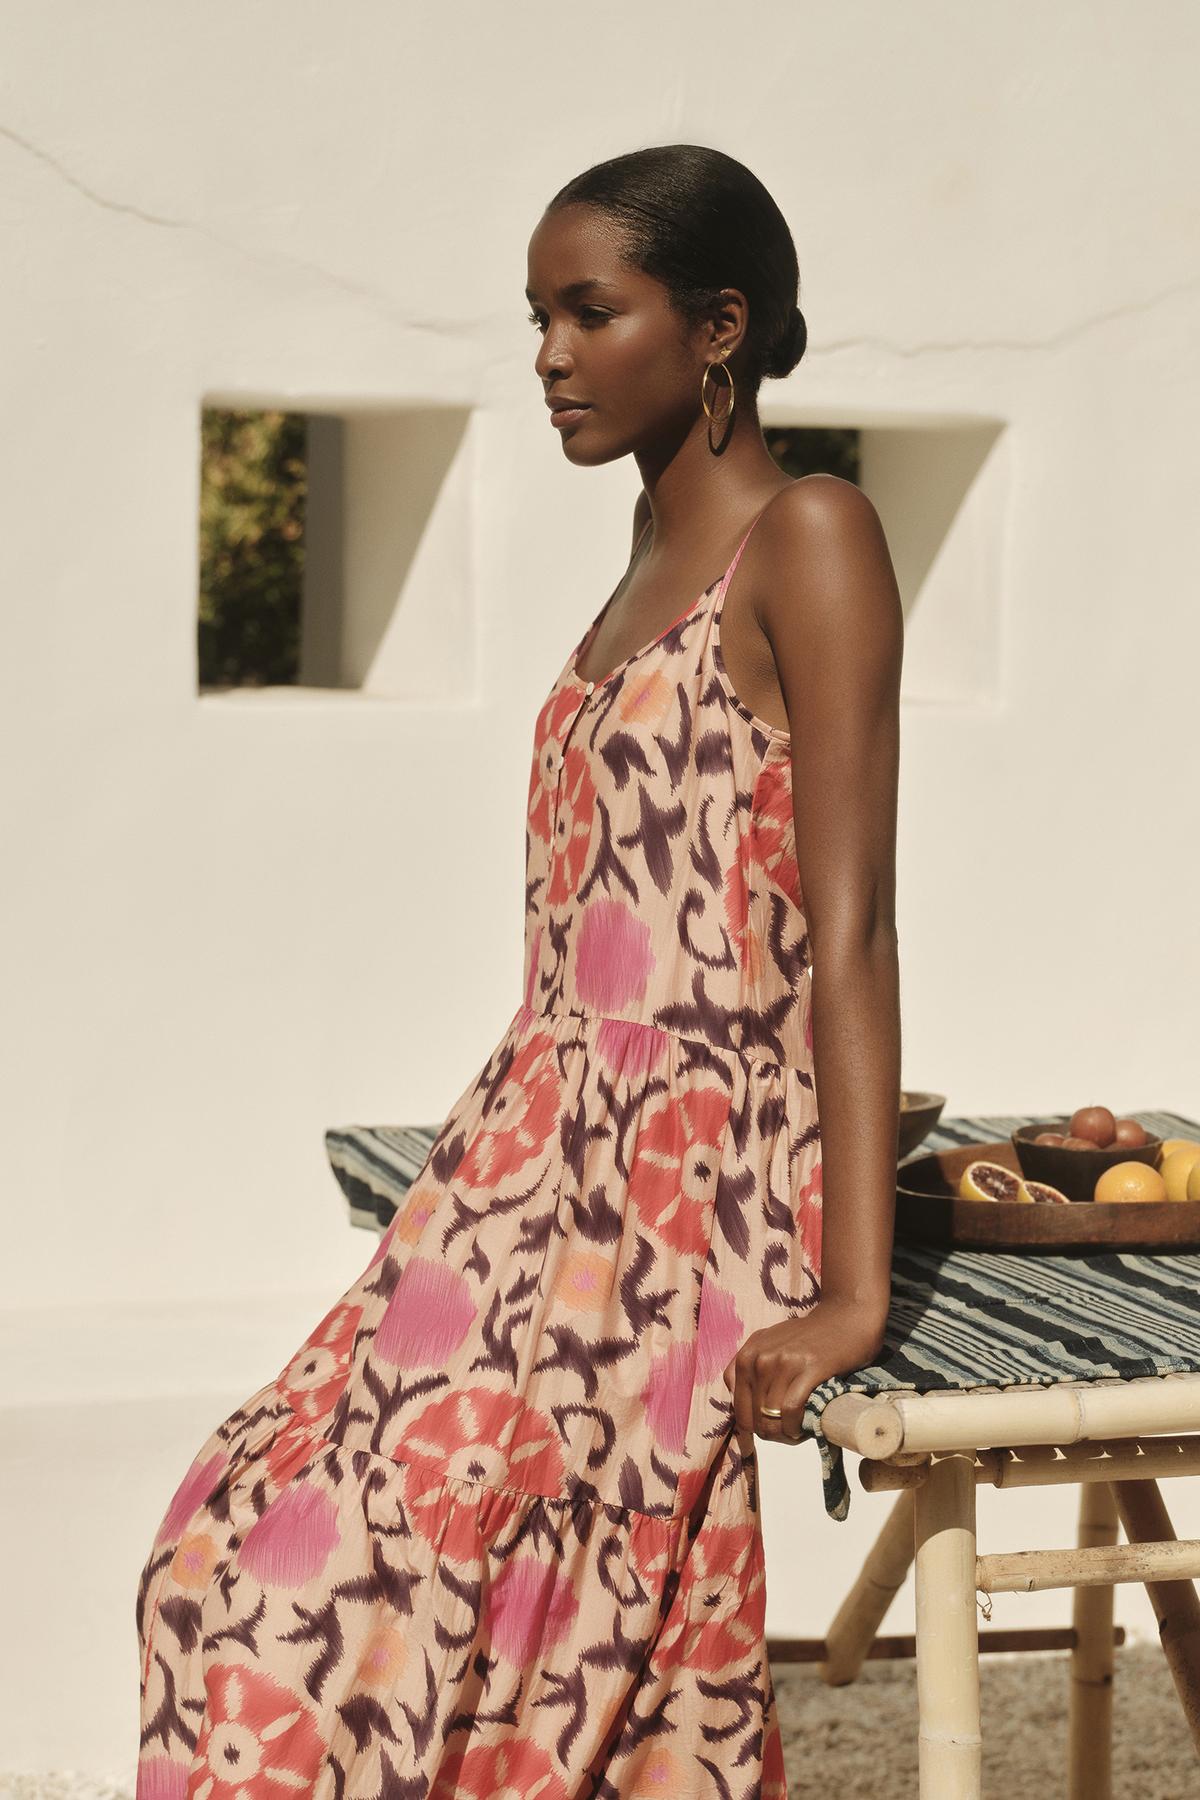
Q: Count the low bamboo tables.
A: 1